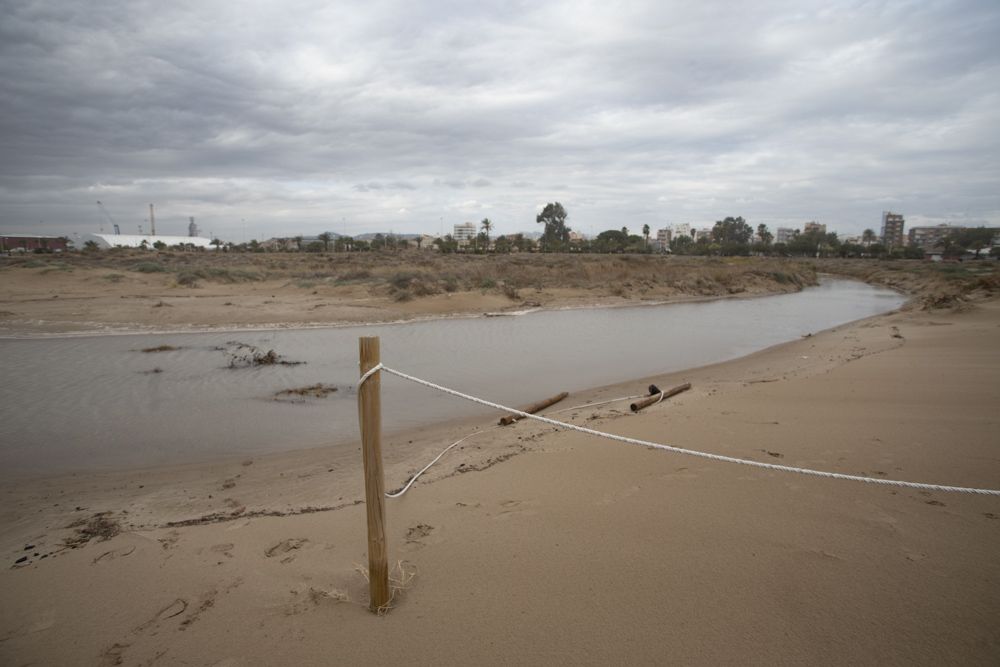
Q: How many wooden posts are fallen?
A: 2